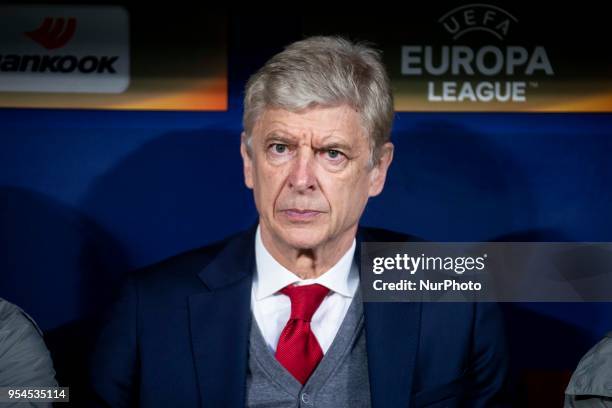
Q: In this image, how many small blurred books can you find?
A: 0